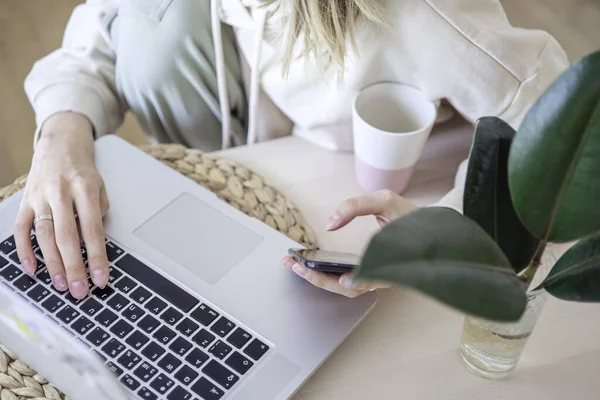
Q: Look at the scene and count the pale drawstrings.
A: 2